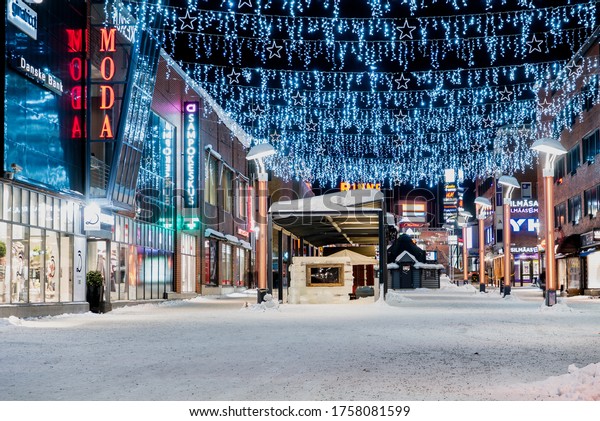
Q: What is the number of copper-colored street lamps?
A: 5